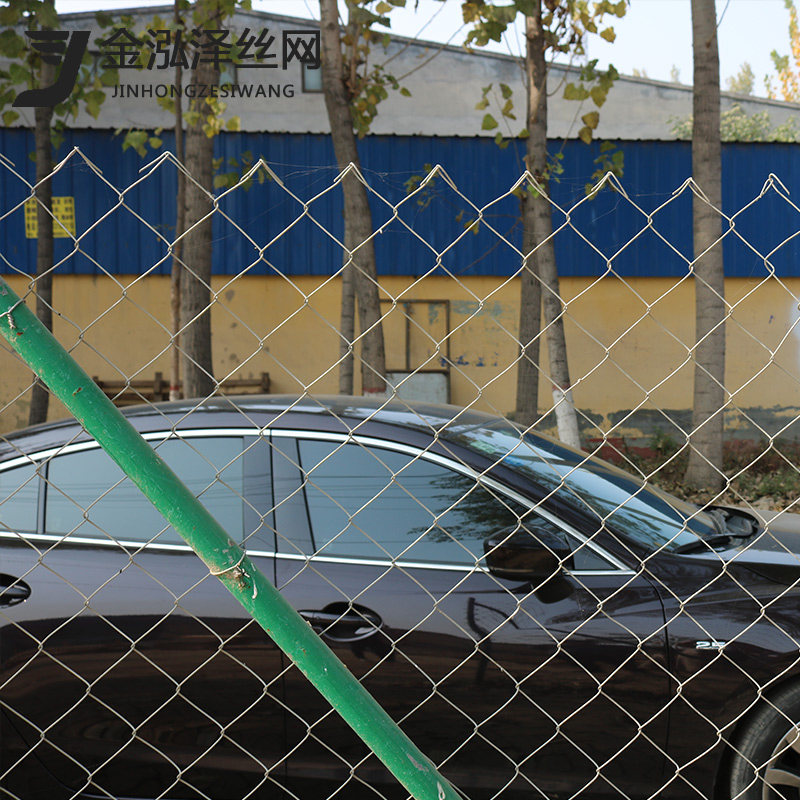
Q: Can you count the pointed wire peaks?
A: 9